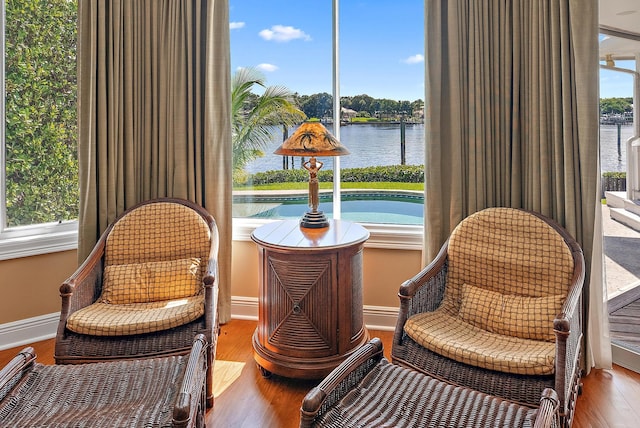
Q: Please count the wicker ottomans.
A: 2